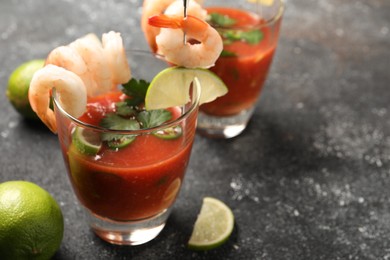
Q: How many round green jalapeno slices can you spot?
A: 2